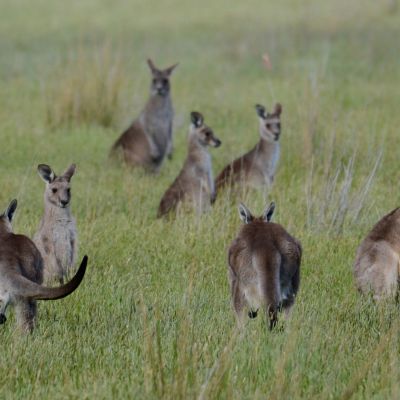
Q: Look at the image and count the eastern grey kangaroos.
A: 7